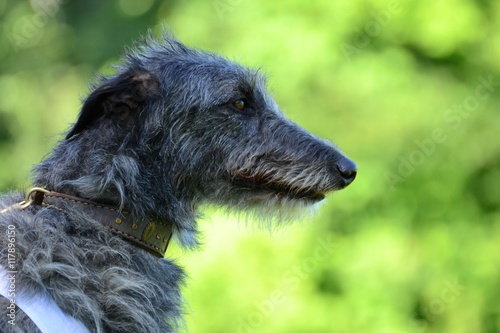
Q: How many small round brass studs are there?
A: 4